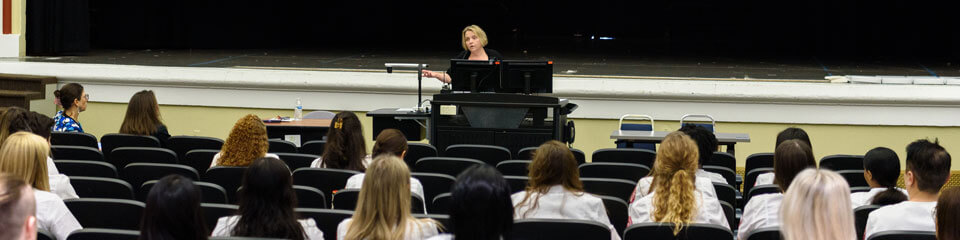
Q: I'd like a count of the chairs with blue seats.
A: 2